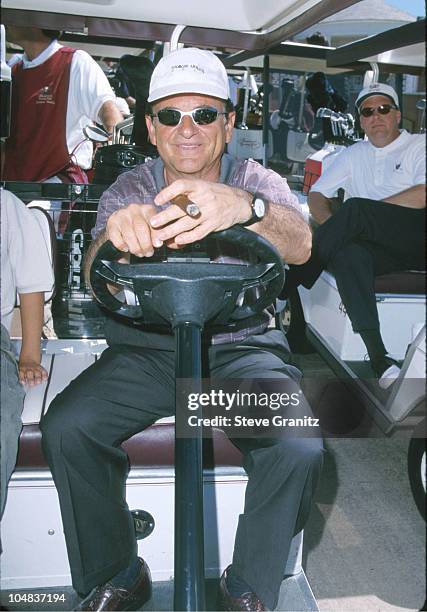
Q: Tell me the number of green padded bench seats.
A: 0